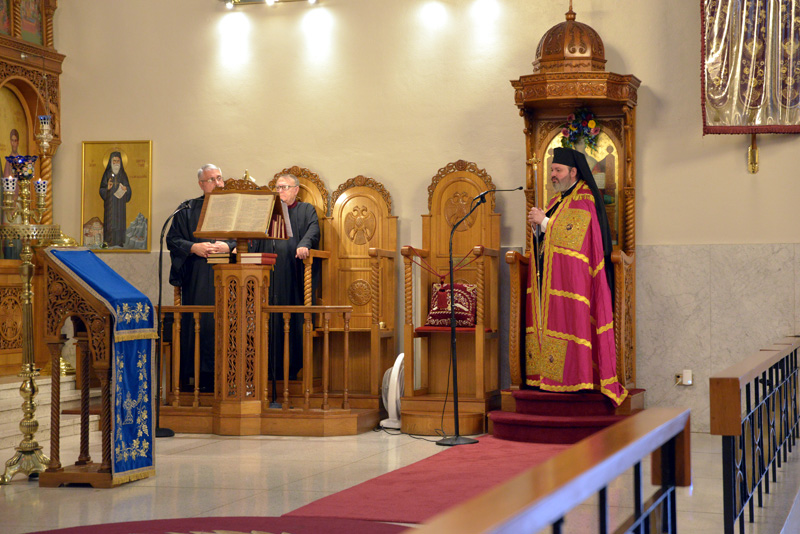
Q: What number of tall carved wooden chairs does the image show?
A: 4